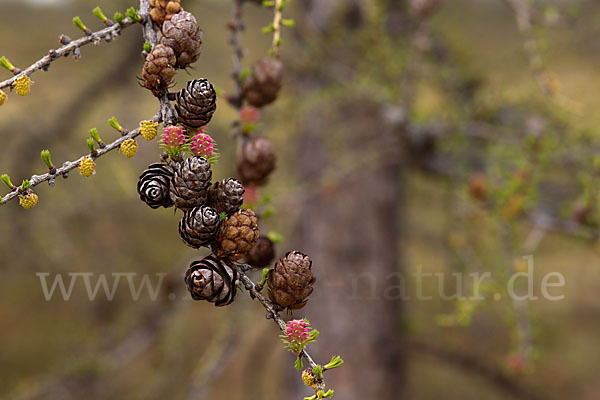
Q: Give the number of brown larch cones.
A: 14